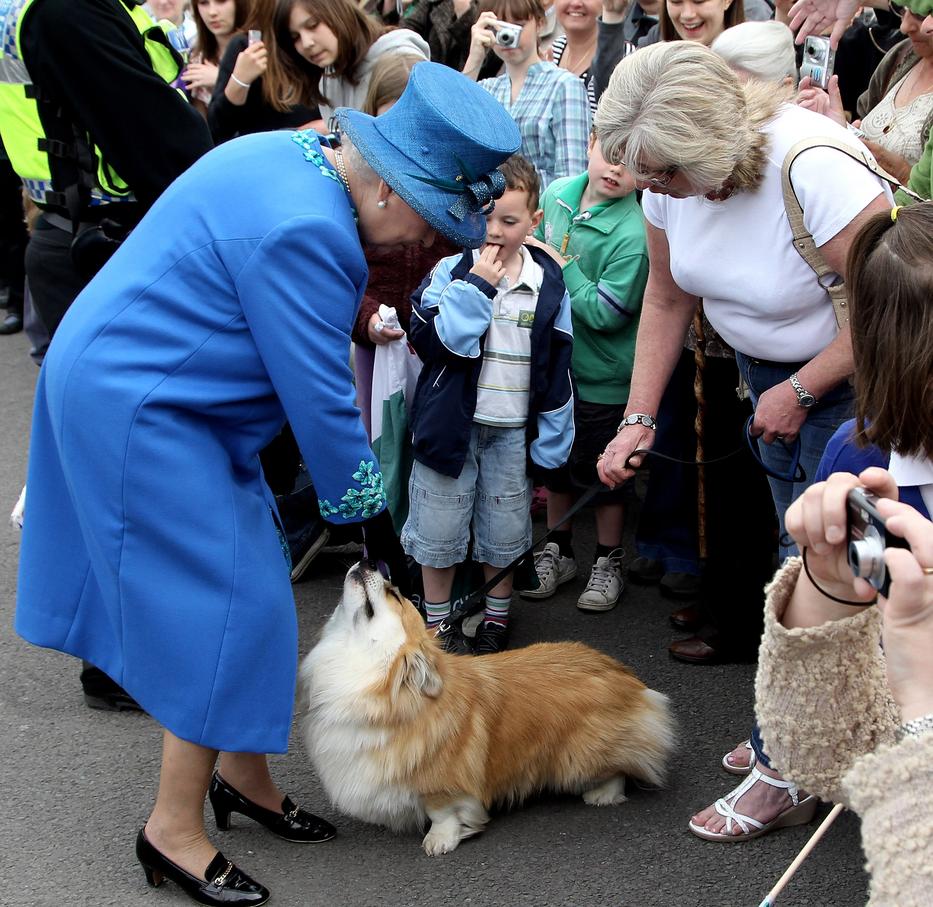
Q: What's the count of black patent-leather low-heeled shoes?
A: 2